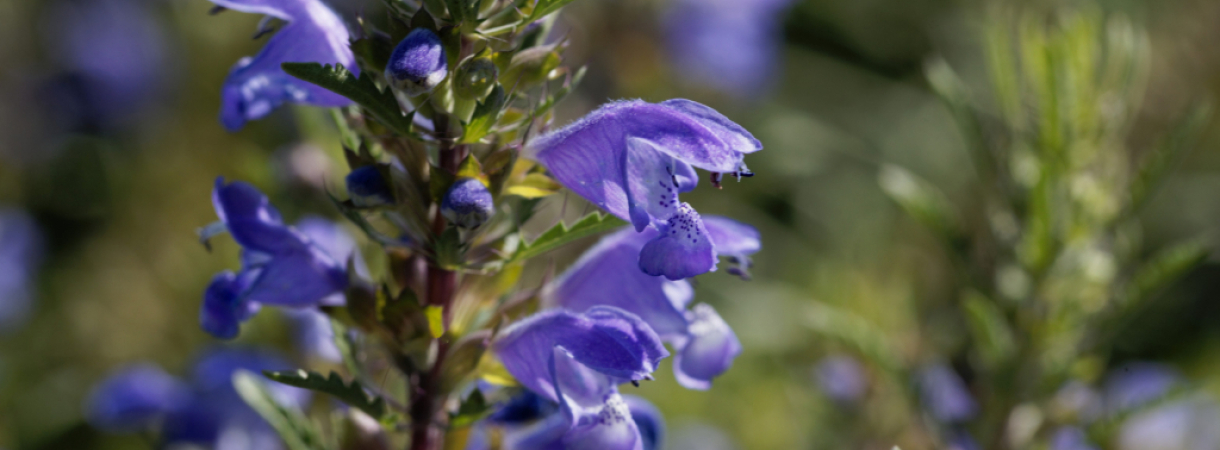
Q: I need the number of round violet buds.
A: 3